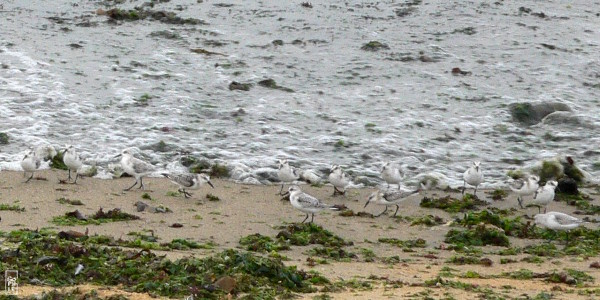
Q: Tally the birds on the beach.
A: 13